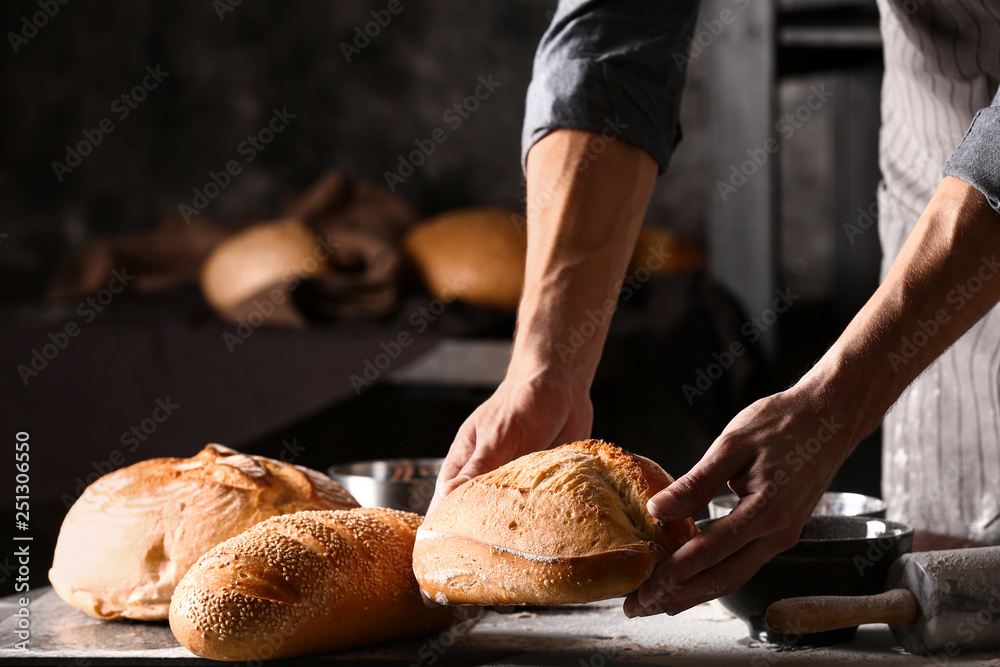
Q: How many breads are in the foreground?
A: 3